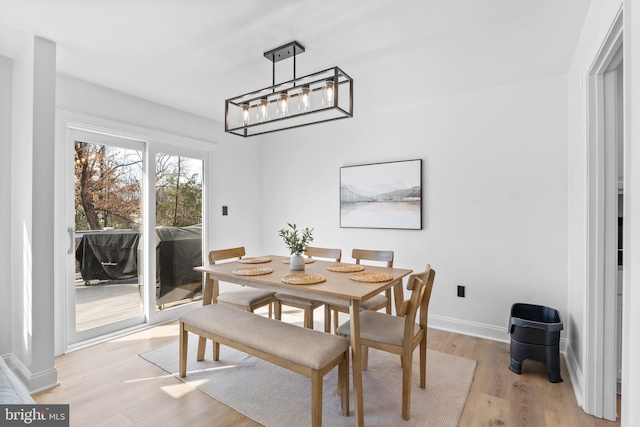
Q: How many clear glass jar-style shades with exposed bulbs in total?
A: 5